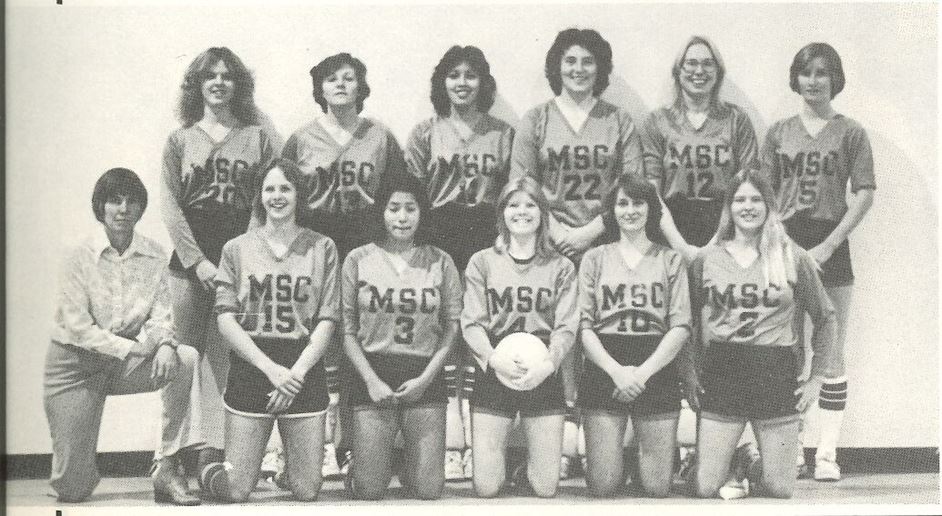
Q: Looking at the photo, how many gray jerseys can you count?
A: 11